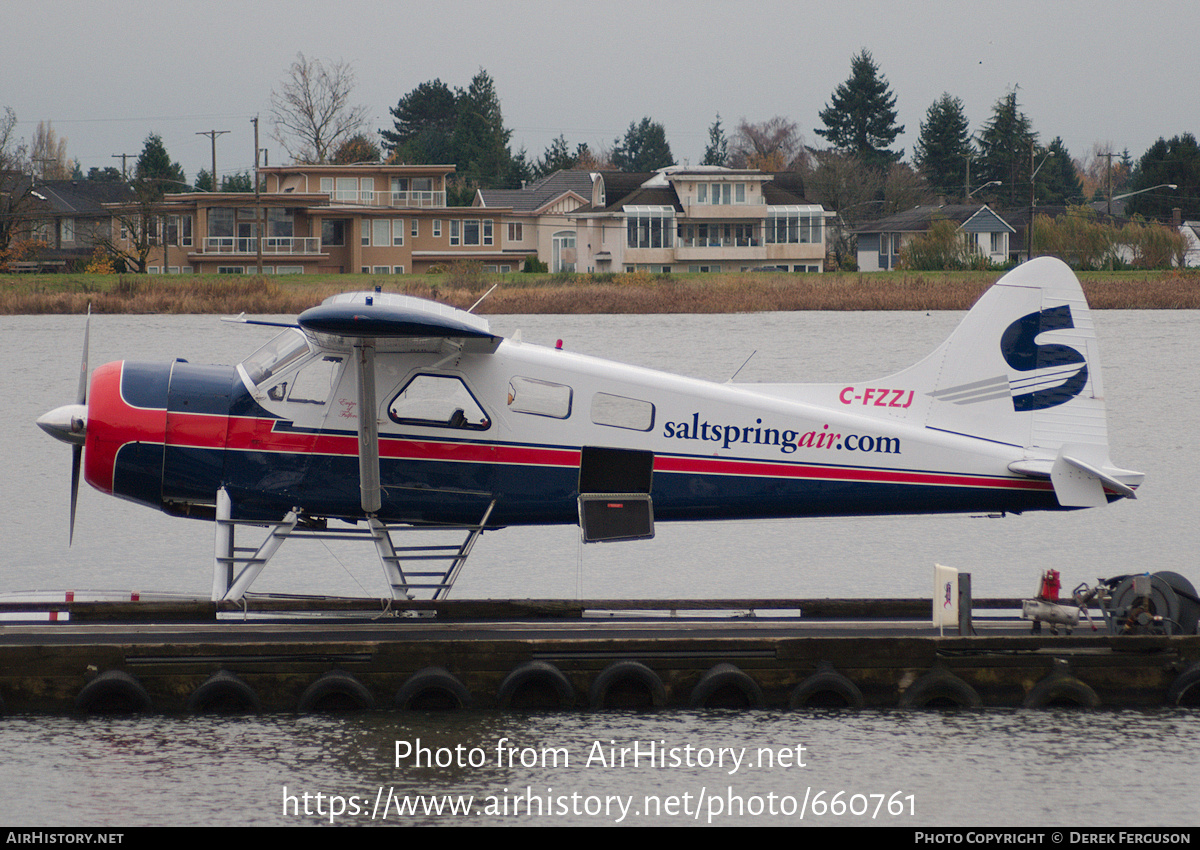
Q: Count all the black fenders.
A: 11